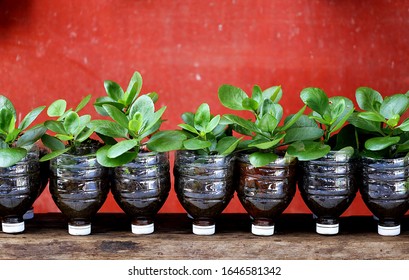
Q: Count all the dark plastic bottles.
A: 7